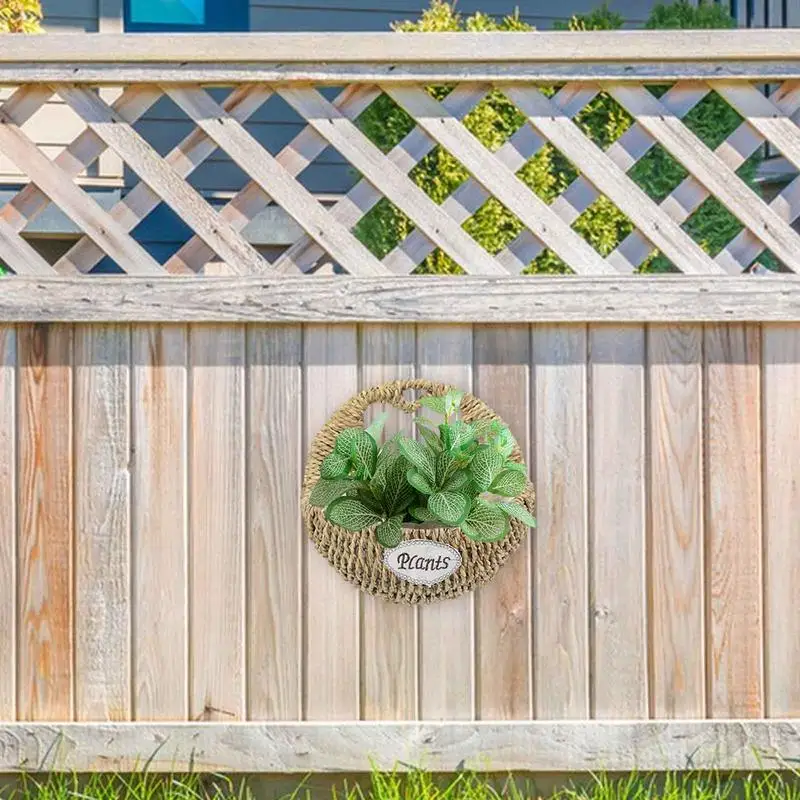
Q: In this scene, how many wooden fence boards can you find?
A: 15